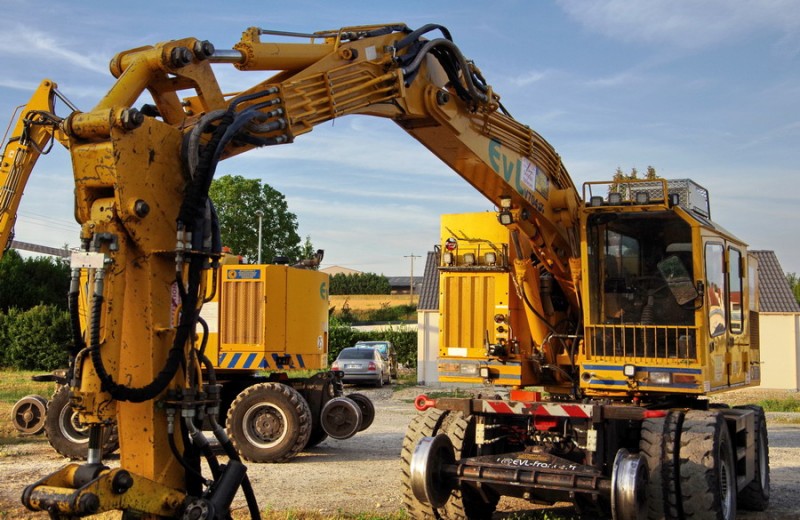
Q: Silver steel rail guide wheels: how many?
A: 2